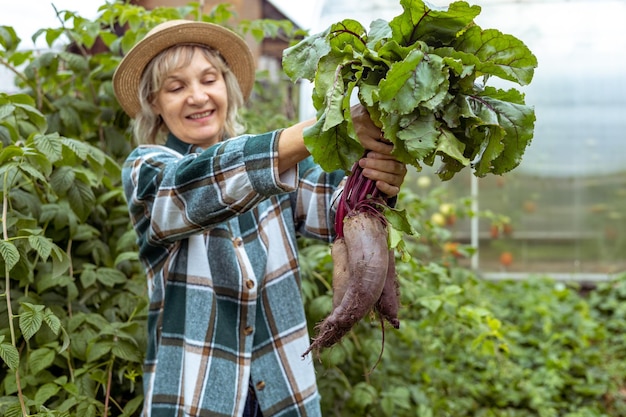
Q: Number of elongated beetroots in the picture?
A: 3